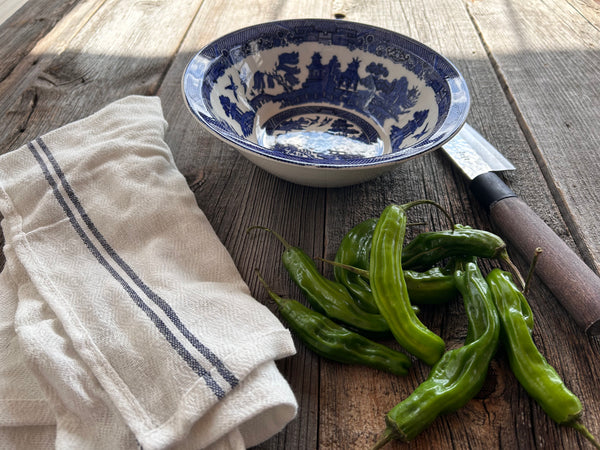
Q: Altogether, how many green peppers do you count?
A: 8